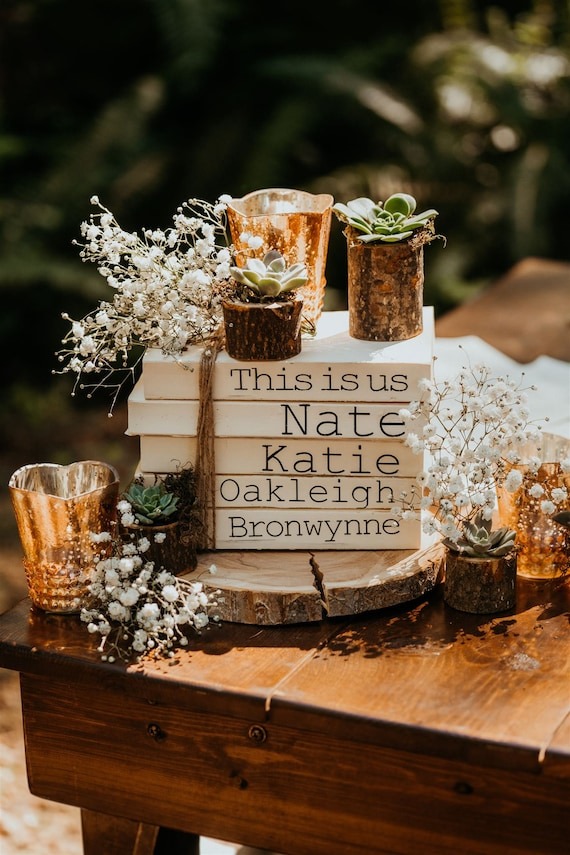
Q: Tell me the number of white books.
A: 5